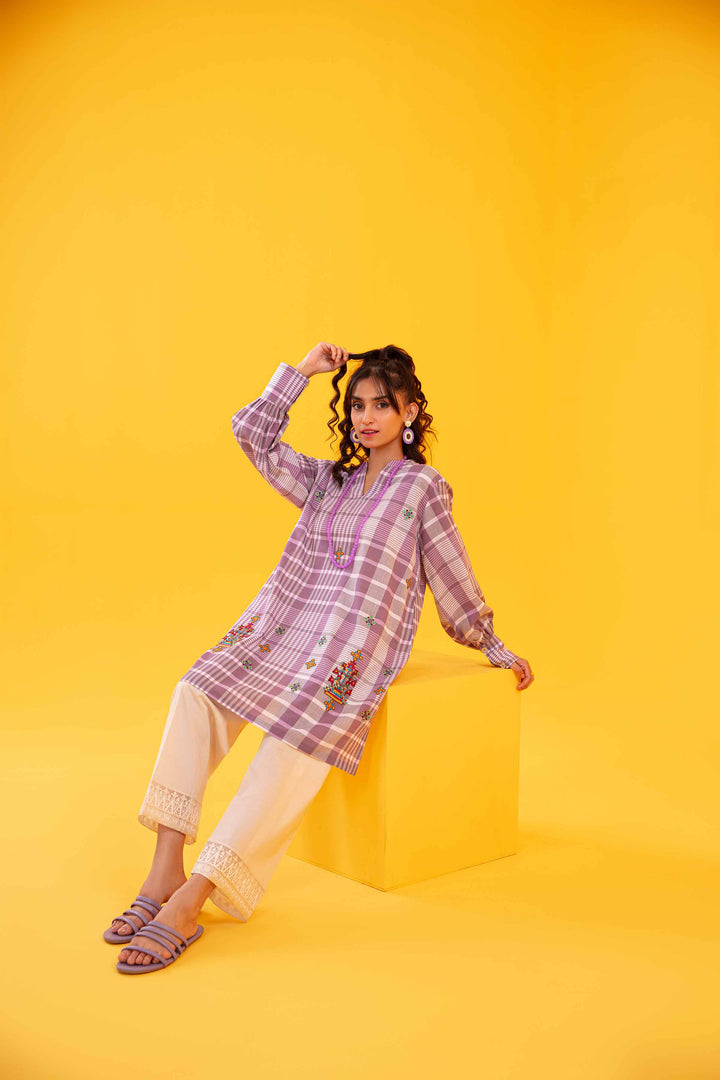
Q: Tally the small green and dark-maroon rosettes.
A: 9